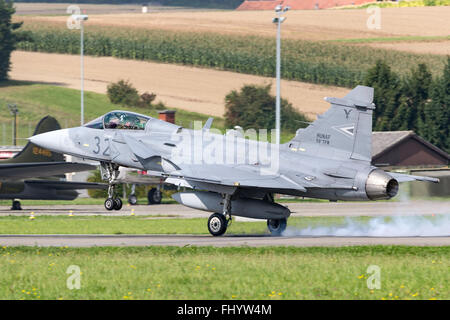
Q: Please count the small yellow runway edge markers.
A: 3